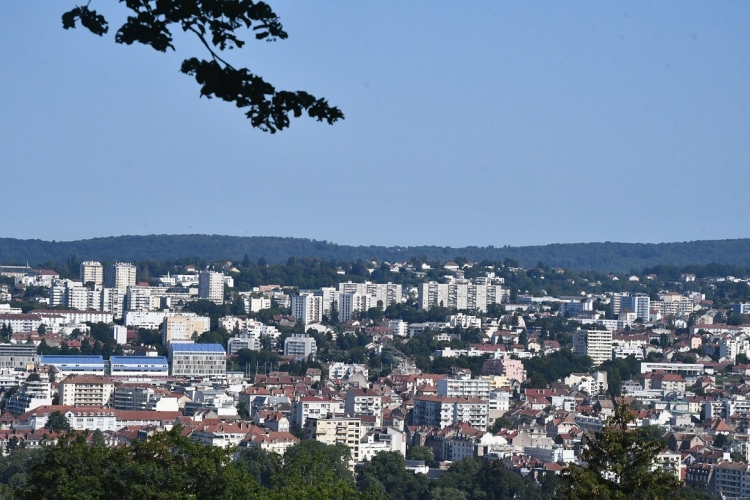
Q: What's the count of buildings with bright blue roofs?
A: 3